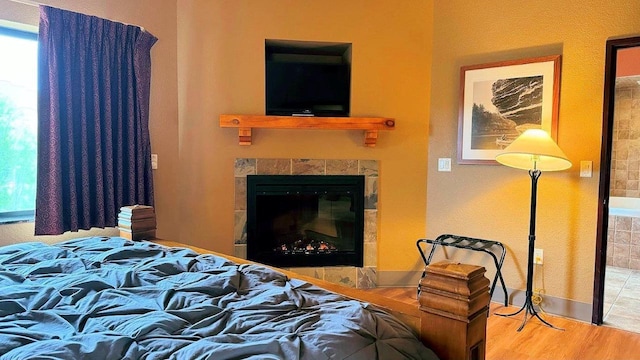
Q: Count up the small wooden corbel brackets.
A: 2